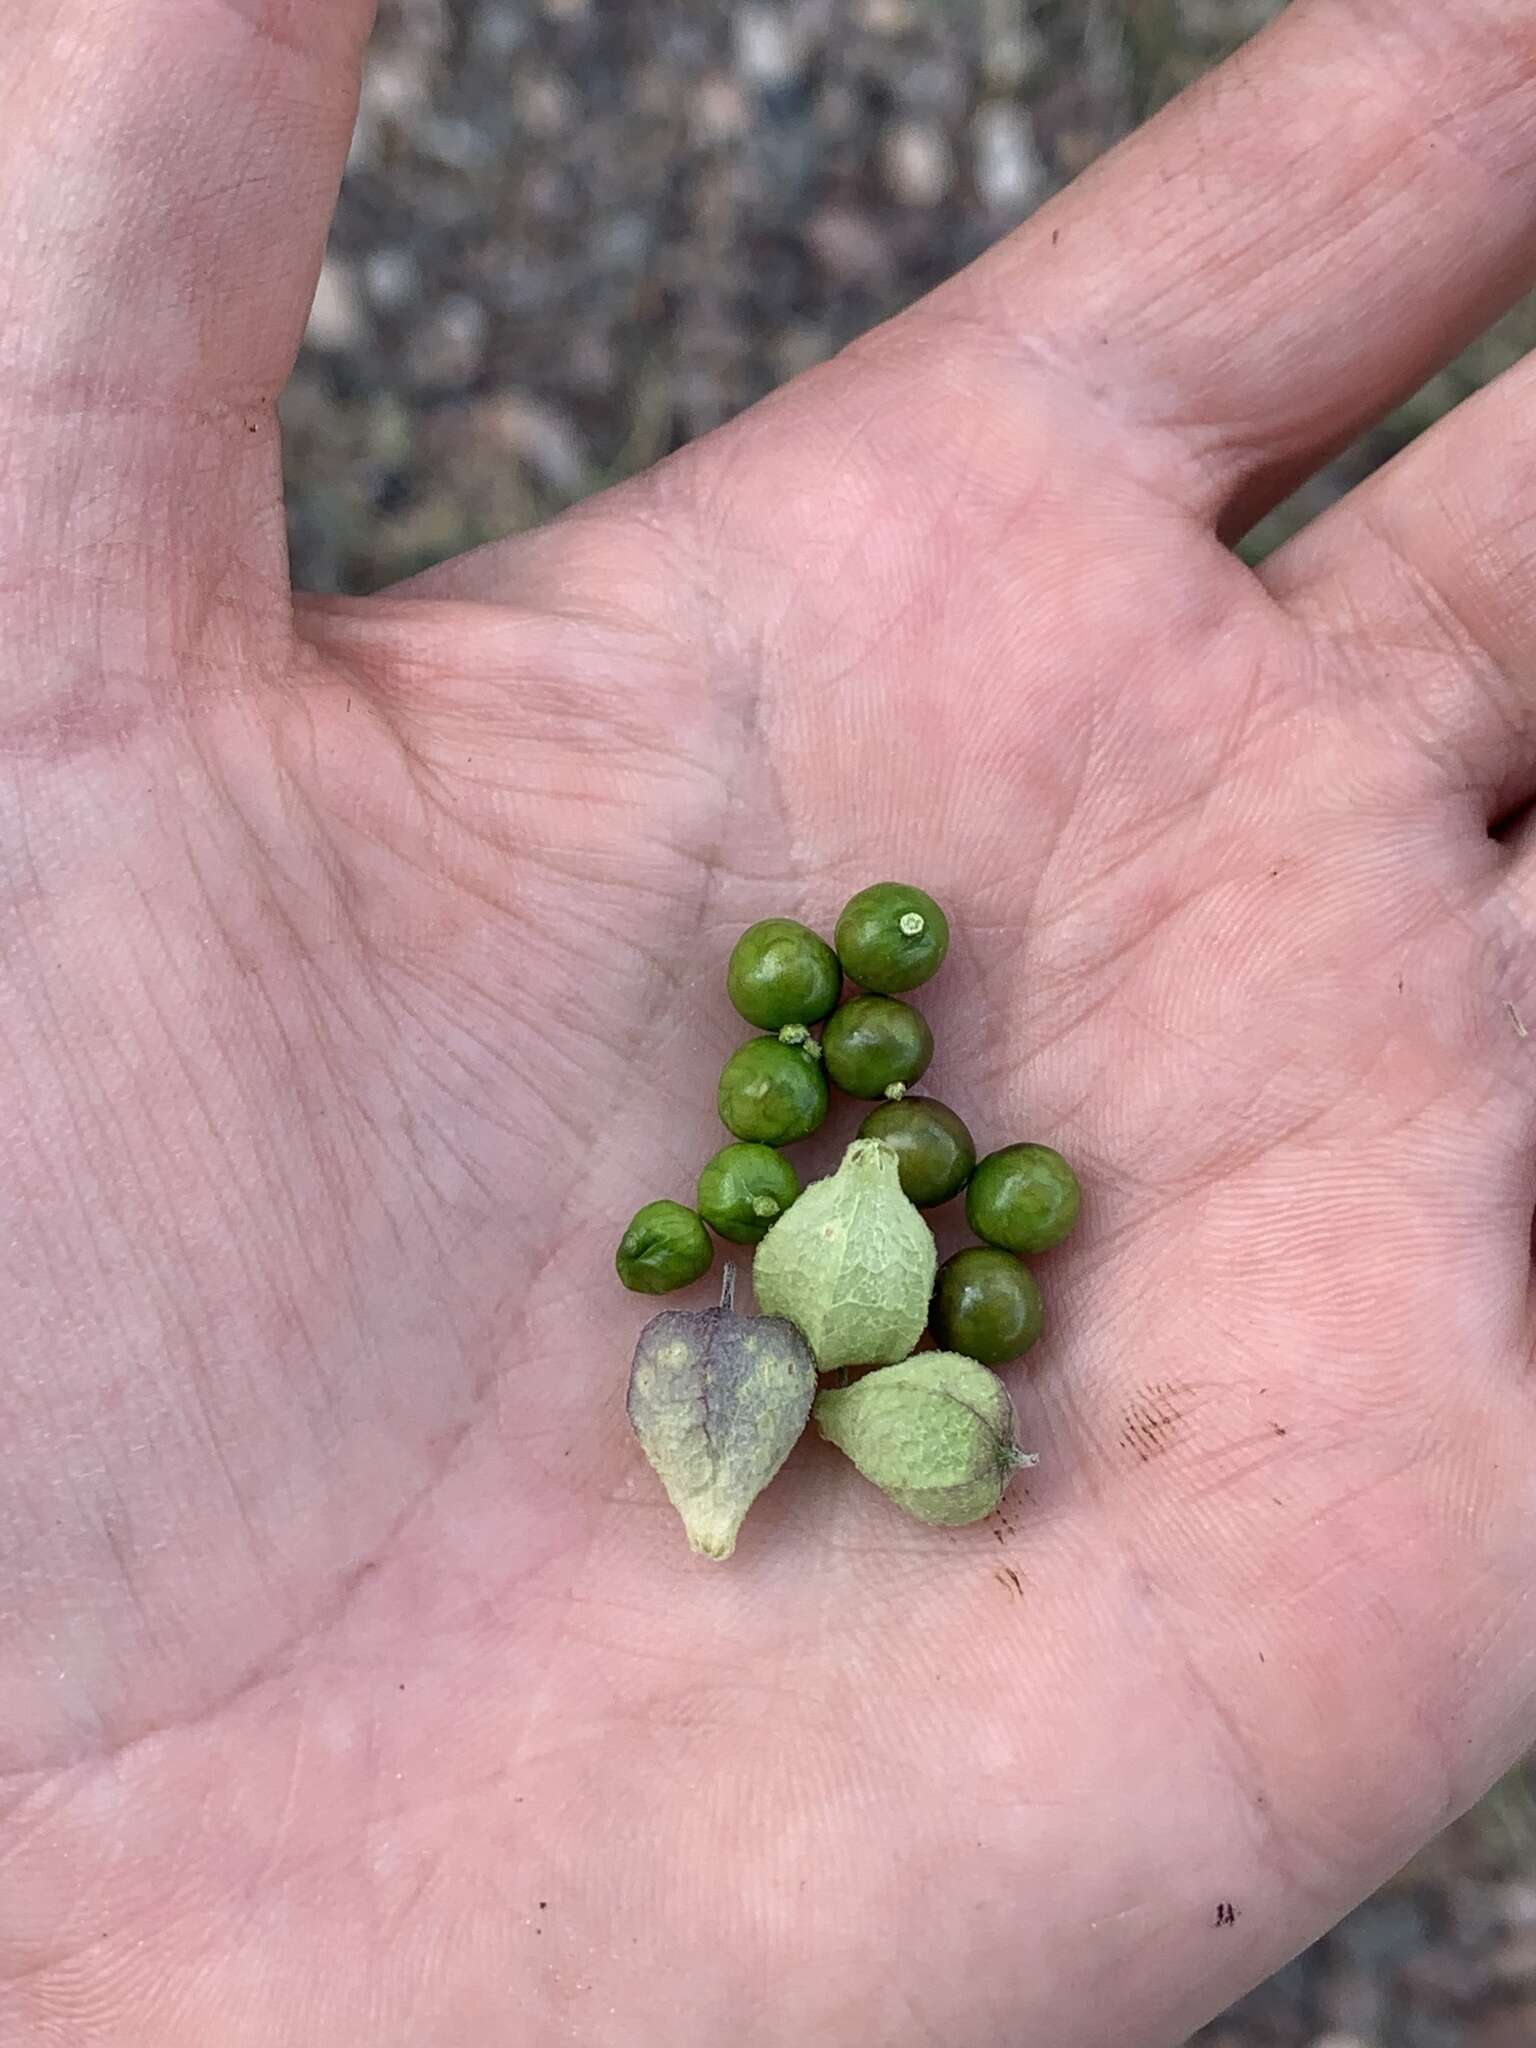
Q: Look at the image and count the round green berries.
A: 9